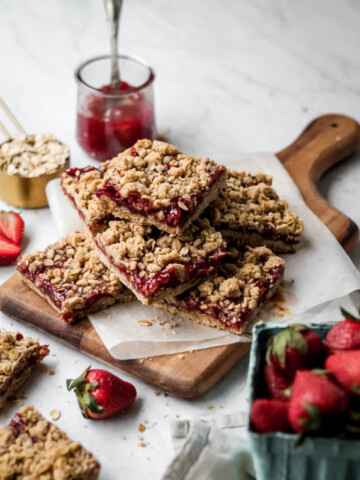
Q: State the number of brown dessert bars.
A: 8